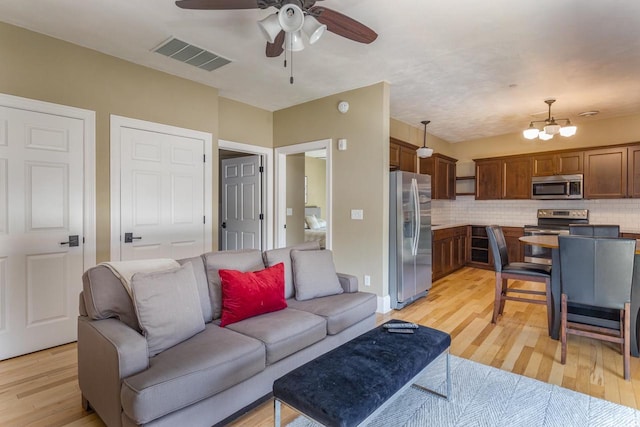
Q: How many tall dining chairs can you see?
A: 3